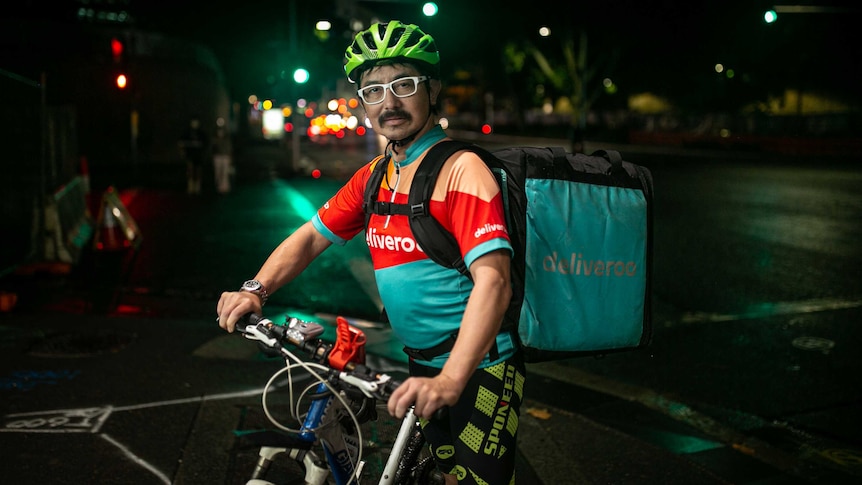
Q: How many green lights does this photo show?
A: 3